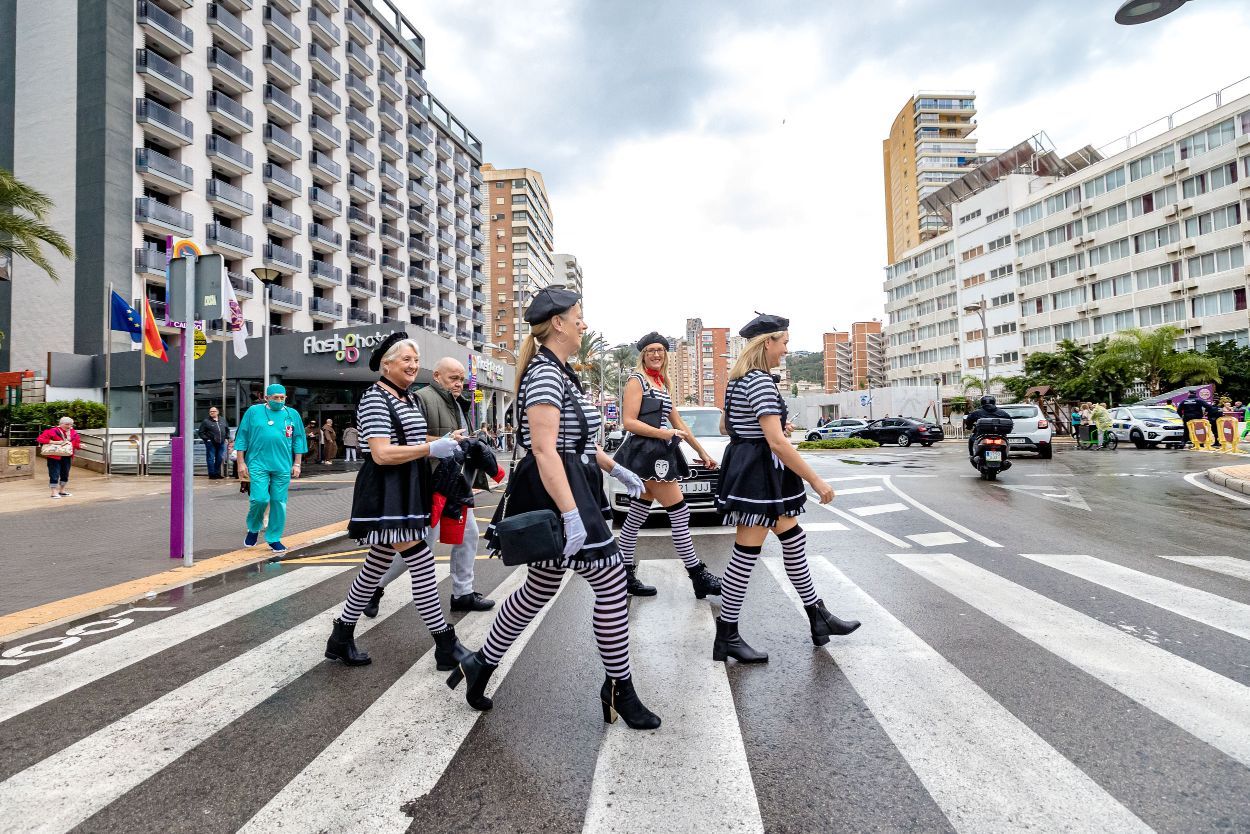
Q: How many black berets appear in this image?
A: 4